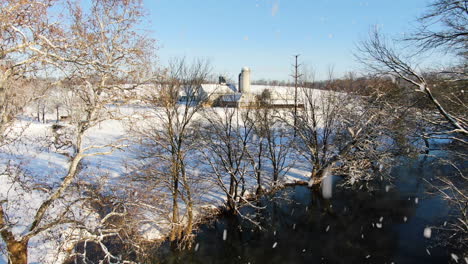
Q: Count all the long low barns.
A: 1